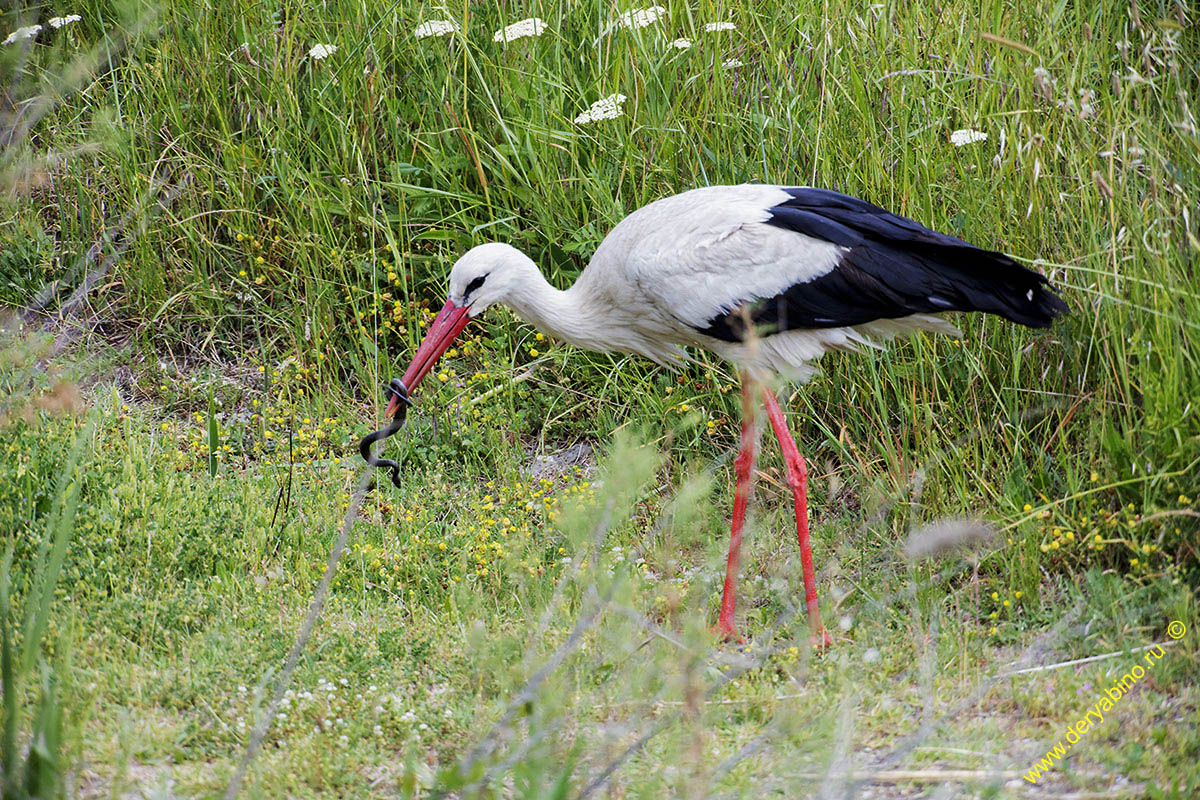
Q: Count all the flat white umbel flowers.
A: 11